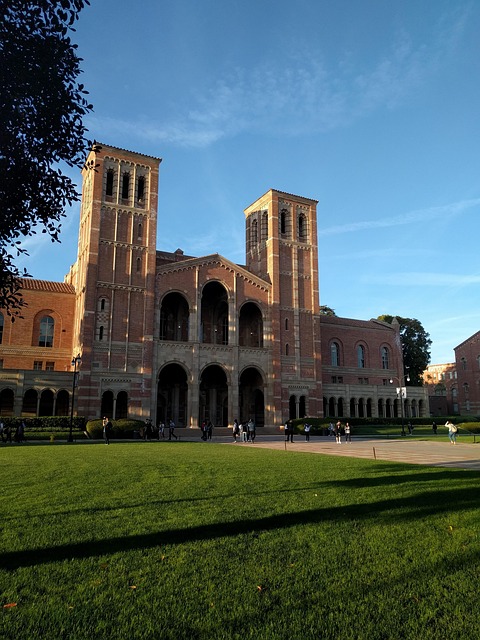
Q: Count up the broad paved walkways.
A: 1